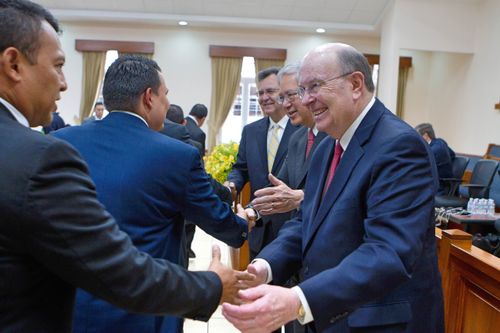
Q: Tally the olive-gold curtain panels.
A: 5